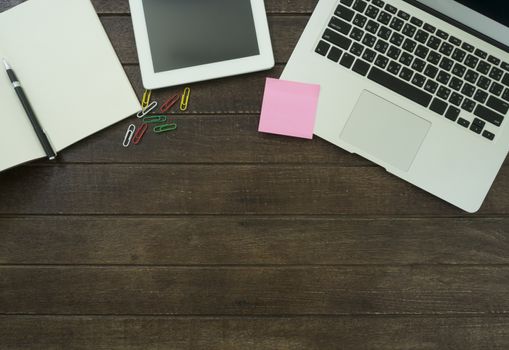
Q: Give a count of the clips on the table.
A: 8